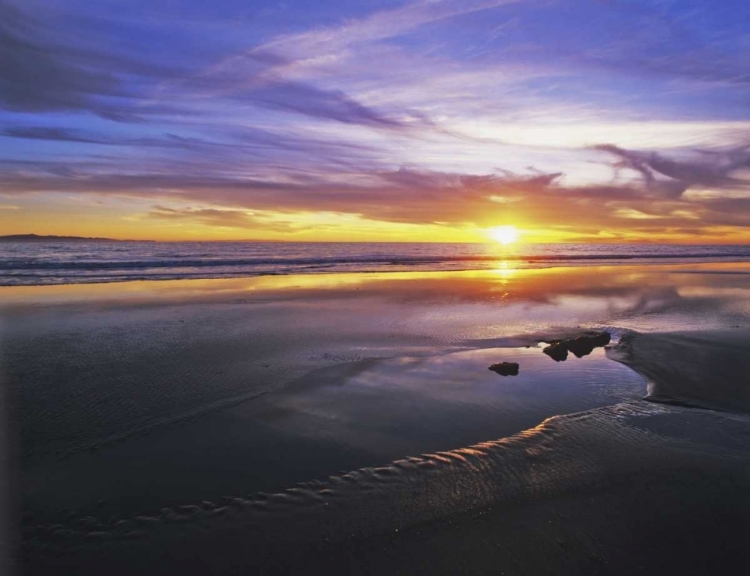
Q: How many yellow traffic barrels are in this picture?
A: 0